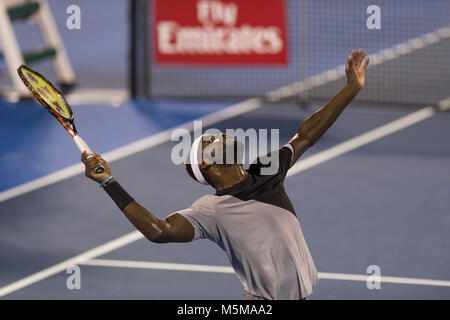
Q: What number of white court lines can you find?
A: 3